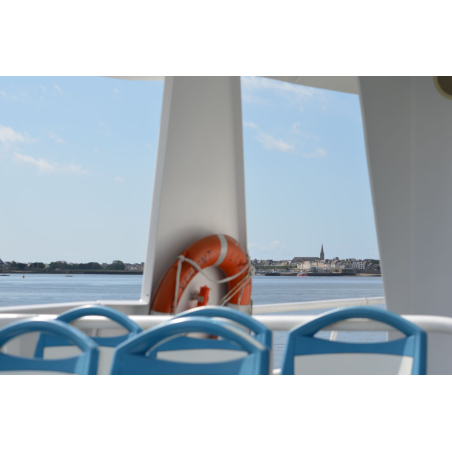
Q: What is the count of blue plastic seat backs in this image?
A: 5